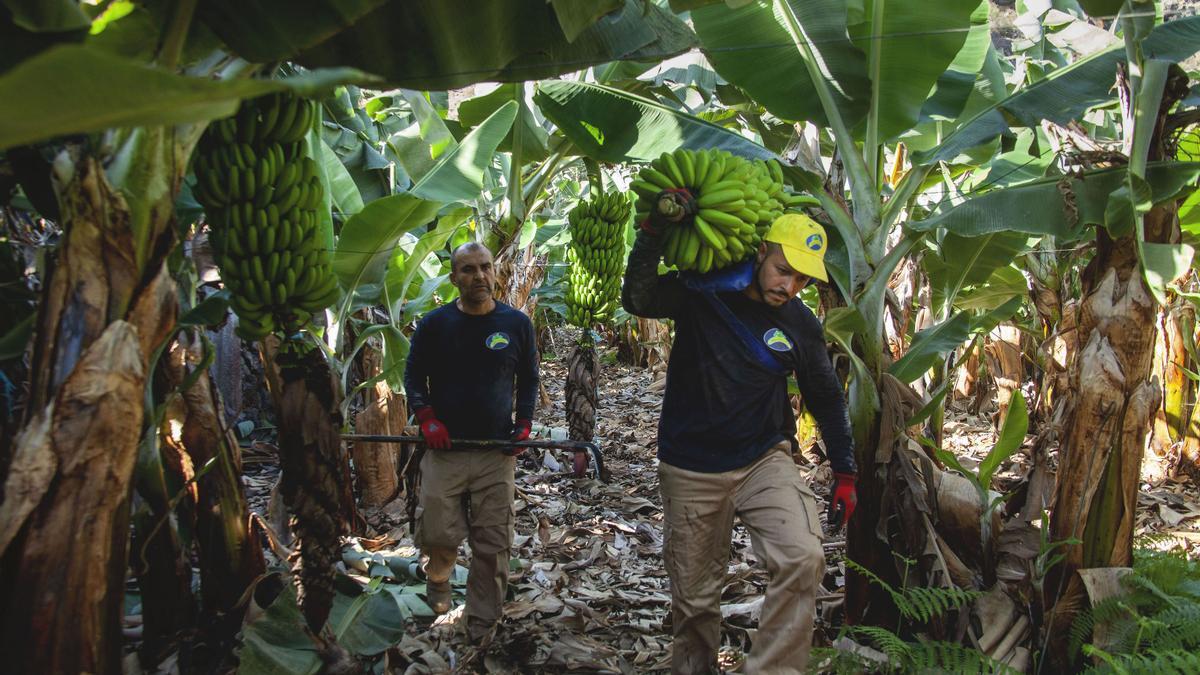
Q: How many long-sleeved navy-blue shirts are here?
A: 2